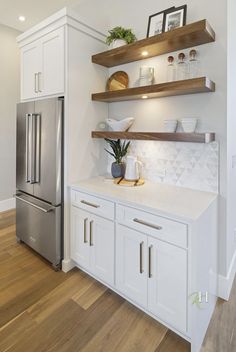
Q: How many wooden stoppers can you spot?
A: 3